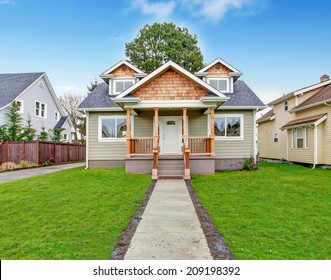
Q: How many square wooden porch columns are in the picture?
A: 4